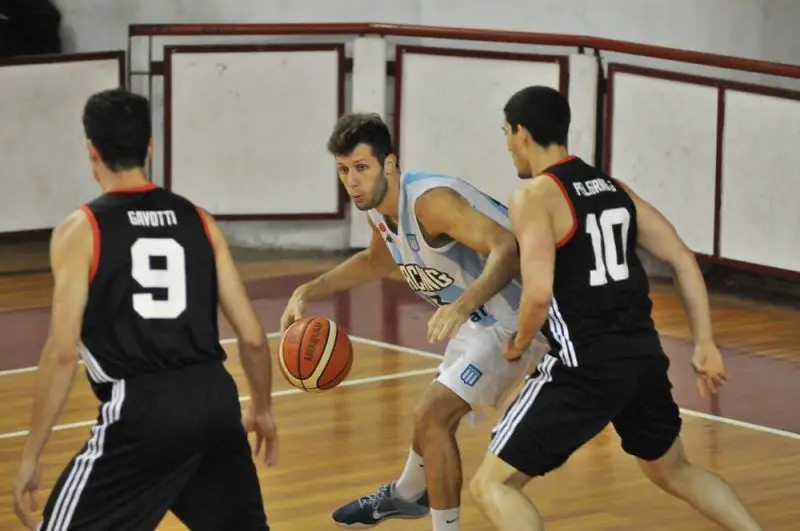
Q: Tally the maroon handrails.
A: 1